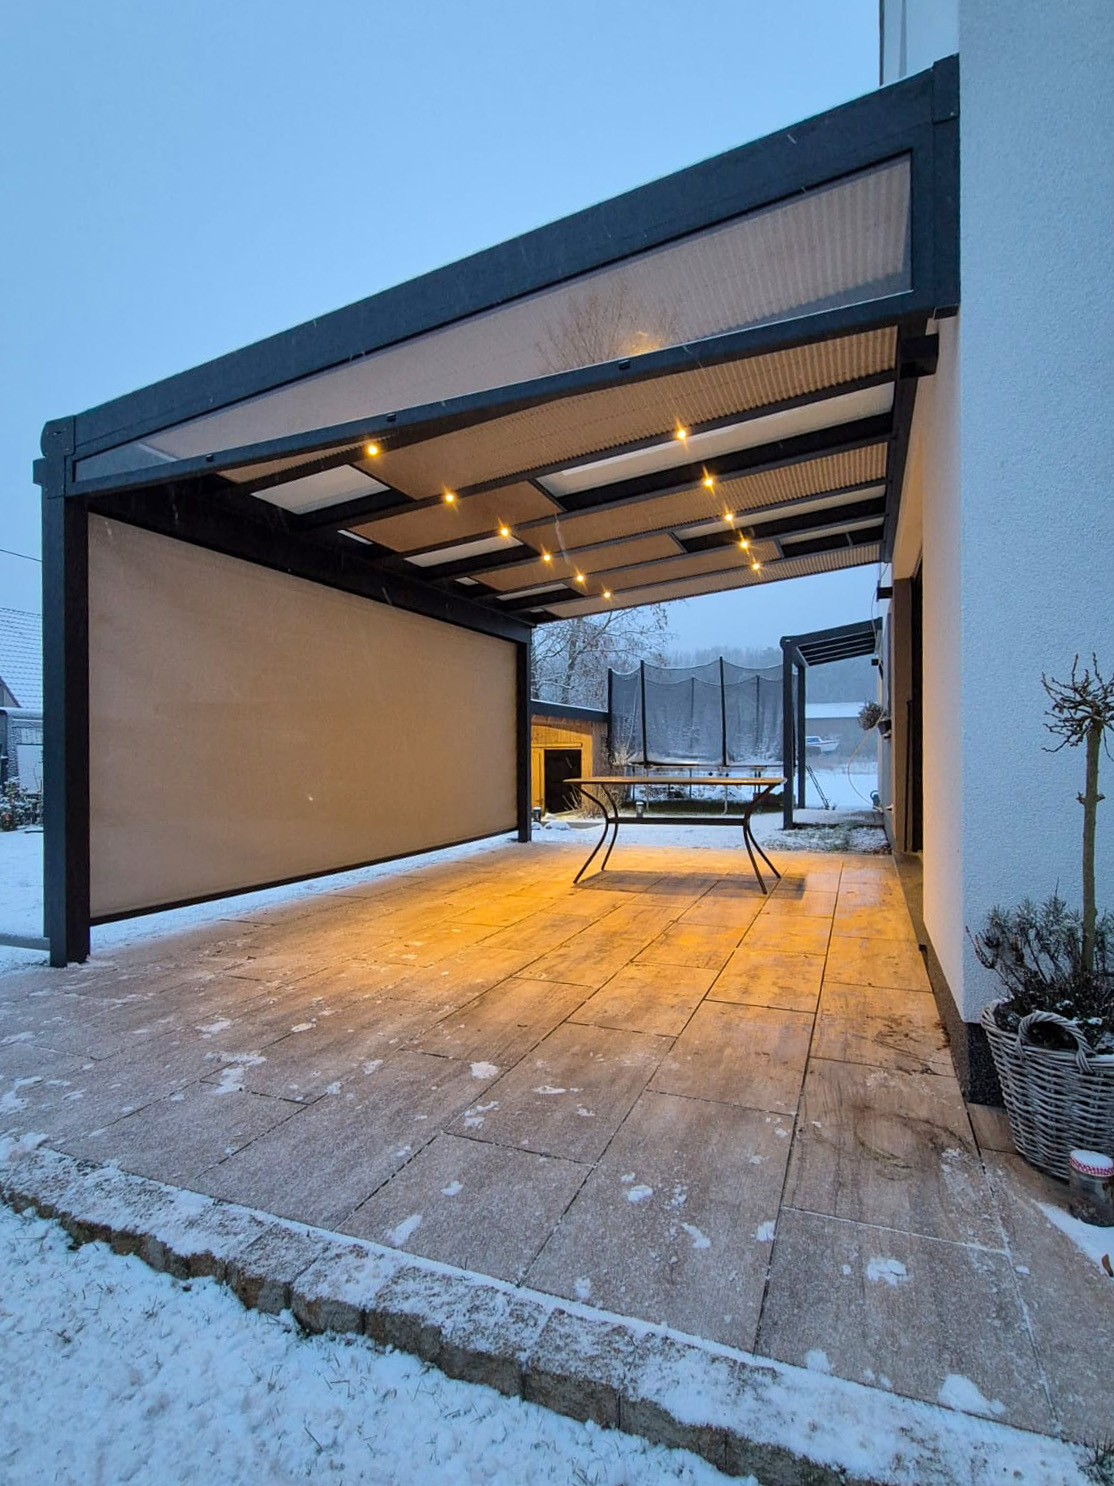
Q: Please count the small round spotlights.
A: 11